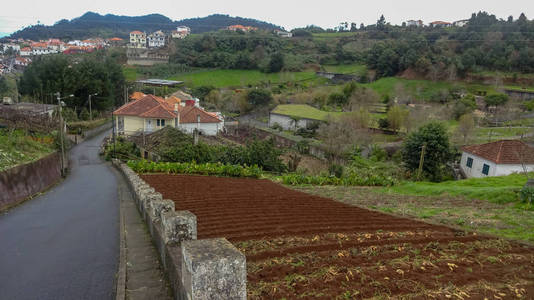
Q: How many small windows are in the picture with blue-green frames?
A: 2